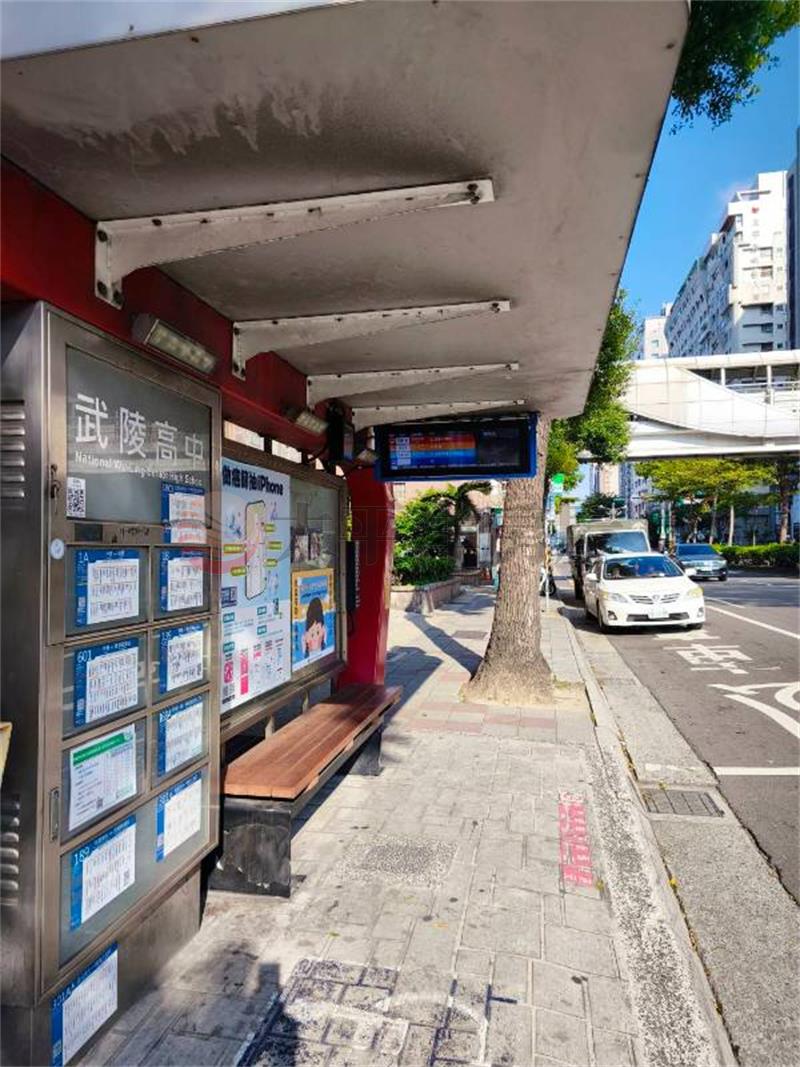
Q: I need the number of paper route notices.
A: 10